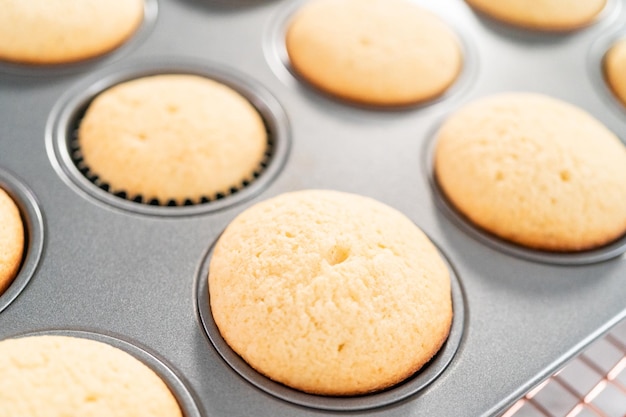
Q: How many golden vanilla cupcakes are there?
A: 9